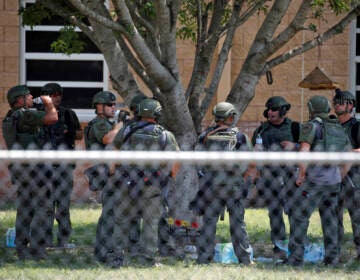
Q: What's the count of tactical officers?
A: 9